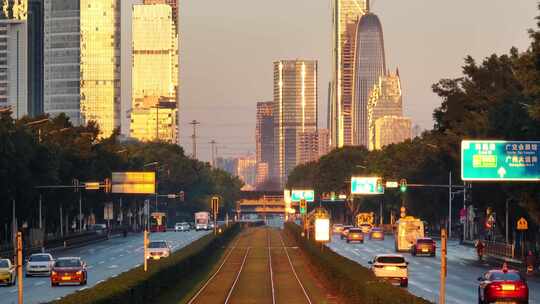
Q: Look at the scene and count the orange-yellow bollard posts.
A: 3